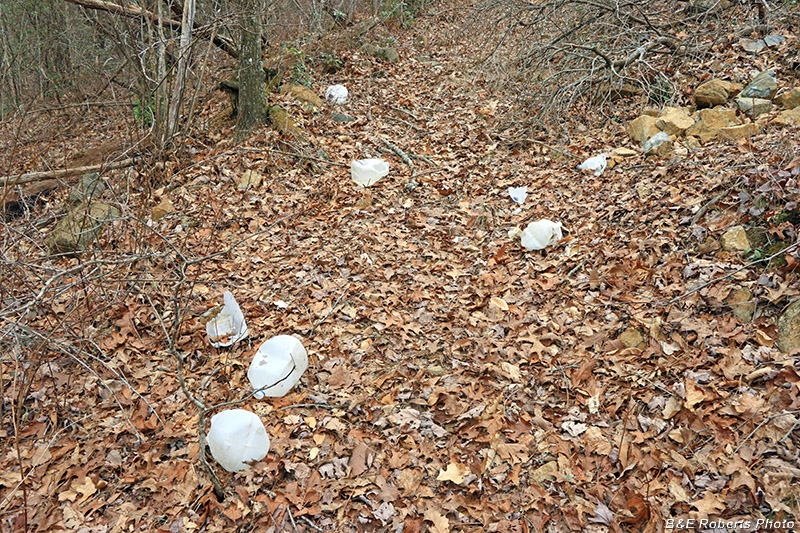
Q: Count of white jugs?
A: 8